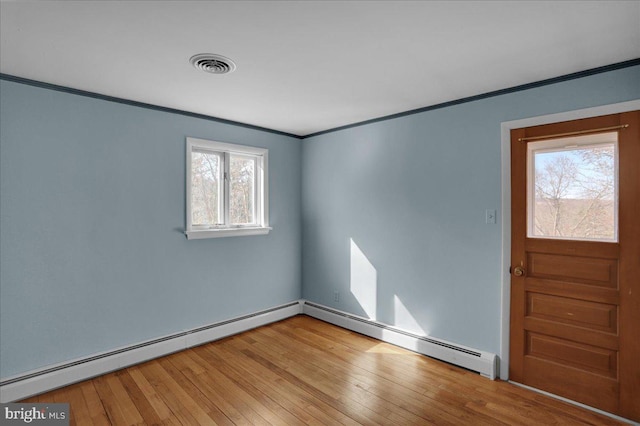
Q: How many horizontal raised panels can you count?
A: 3